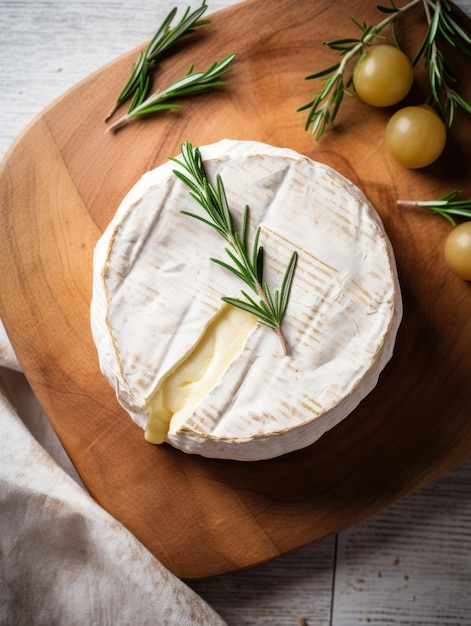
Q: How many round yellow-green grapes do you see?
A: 3